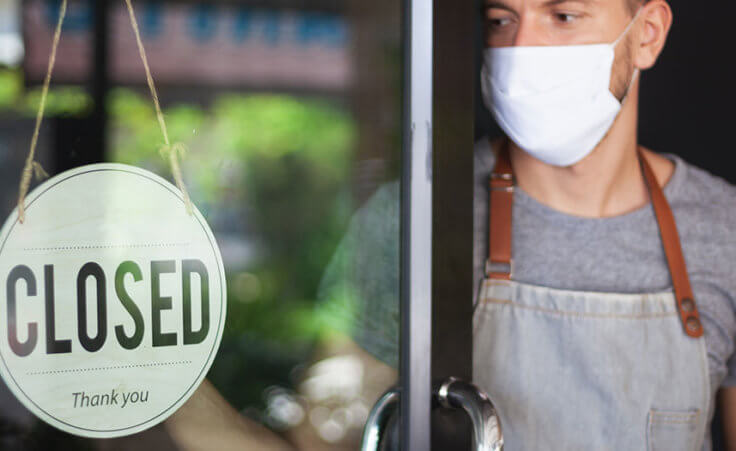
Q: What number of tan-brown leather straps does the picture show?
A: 2